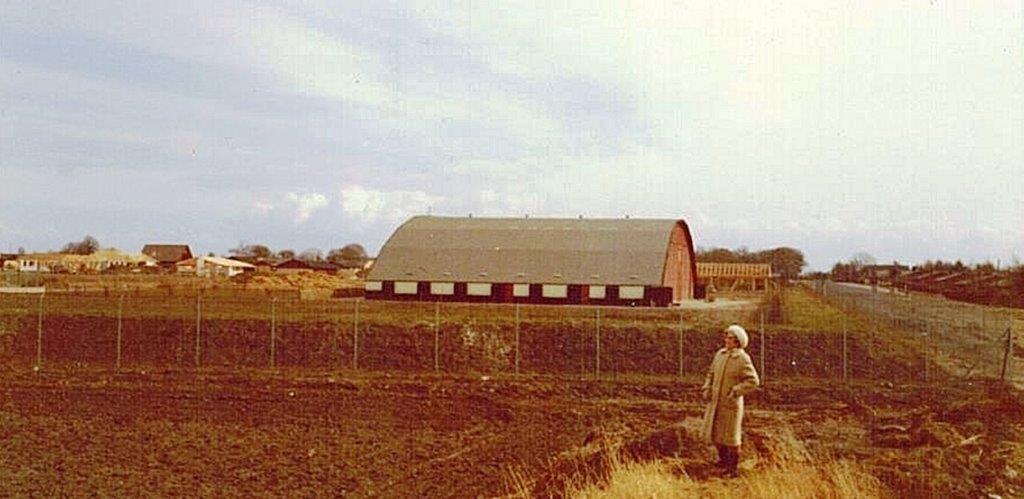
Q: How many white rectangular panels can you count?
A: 8